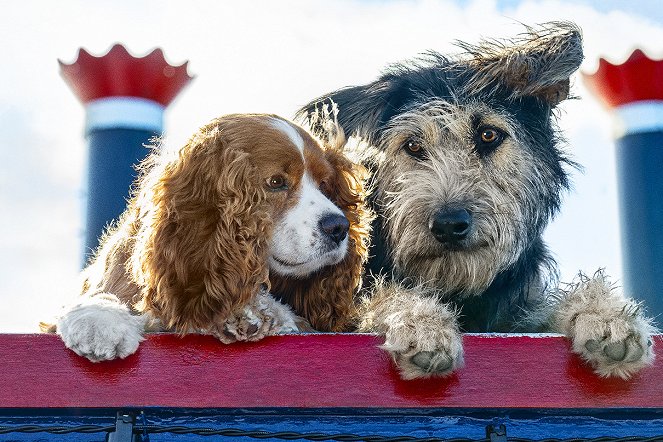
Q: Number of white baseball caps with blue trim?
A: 0